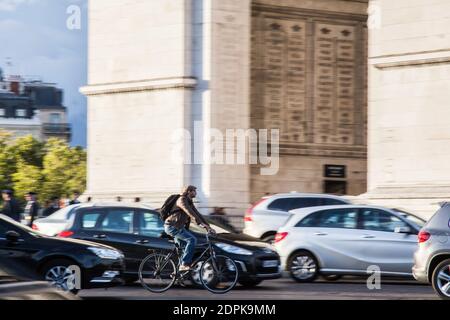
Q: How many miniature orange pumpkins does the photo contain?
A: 0